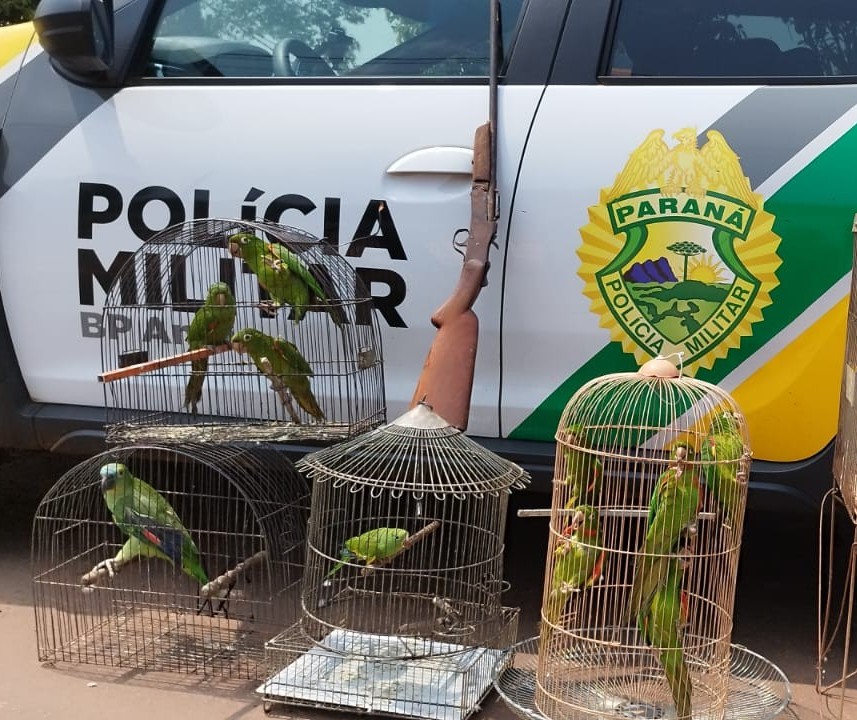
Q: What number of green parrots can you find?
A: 10